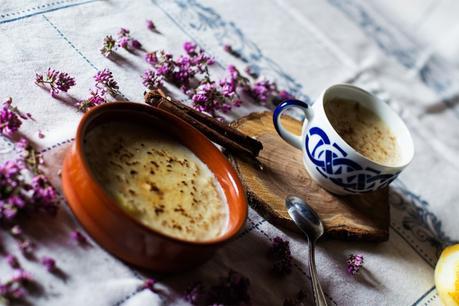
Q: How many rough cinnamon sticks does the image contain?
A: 2